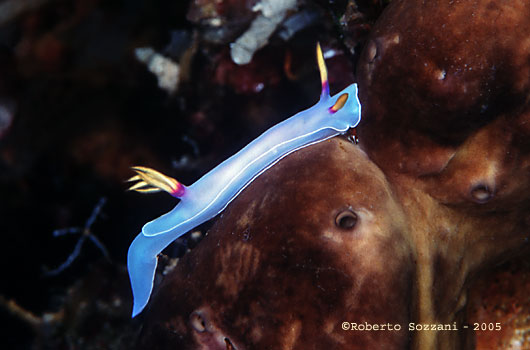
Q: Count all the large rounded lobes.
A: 2